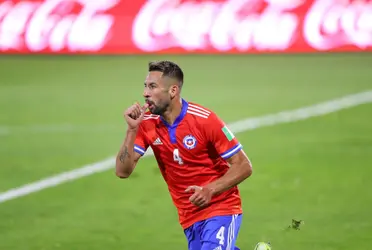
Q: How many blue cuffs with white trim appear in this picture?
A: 2